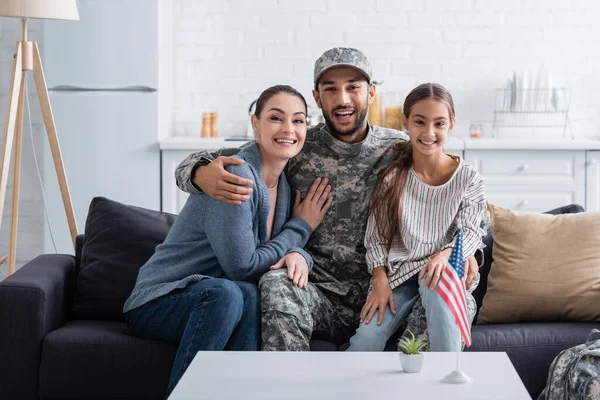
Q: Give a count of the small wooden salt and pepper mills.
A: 2